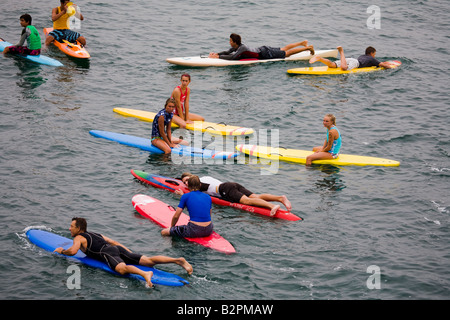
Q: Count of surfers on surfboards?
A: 10